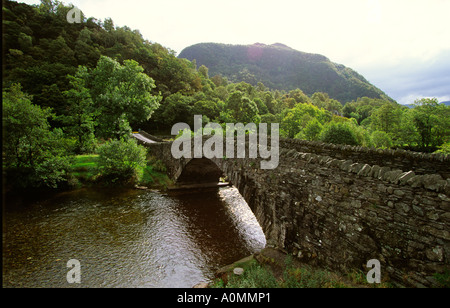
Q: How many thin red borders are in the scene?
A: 0